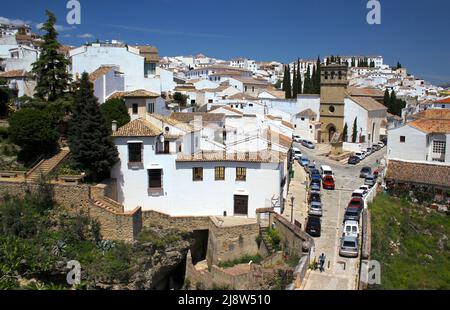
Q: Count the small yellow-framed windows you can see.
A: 3